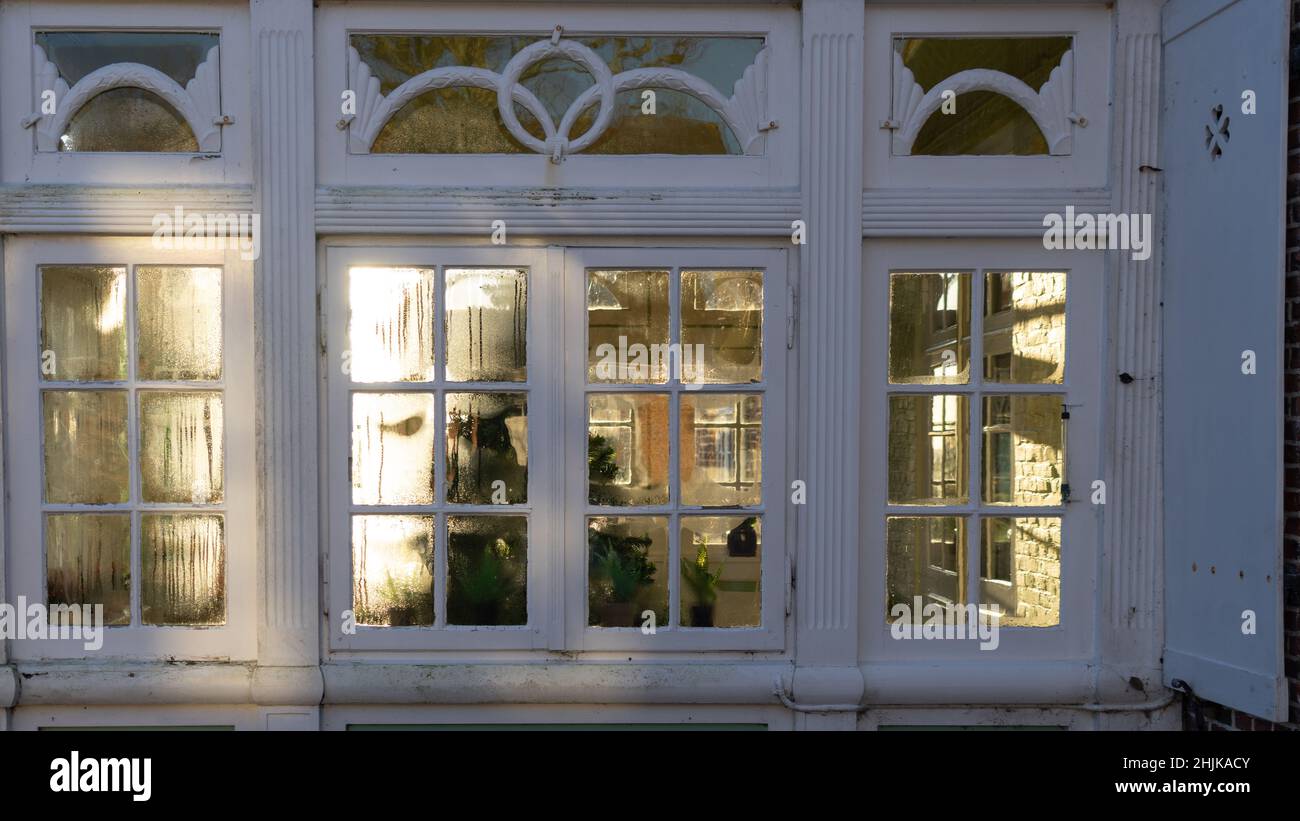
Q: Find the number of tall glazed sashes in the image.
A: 4